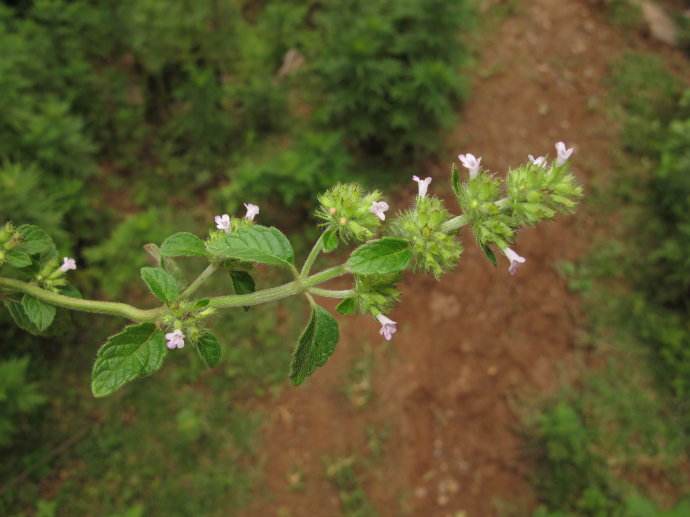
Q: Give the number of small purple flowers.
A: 11